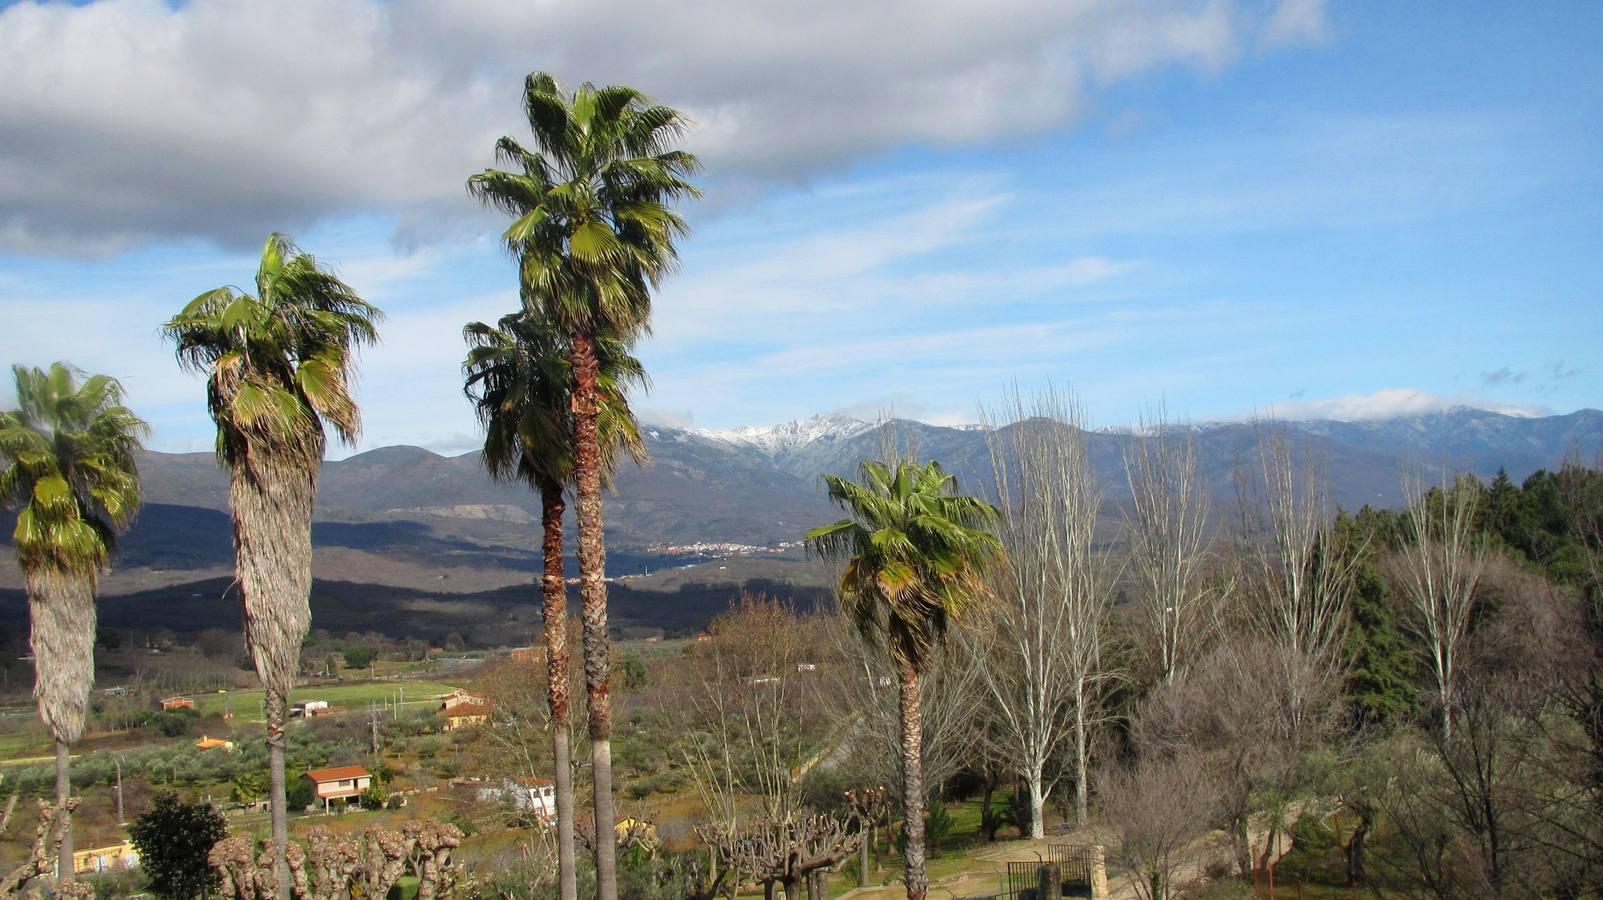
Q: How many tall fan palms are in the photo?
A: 5